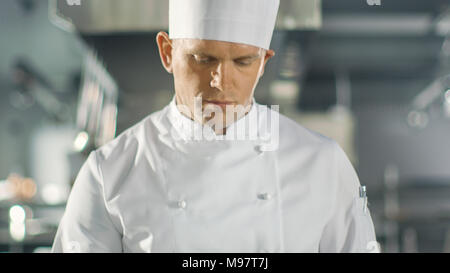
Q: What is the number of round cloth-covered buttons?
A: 3